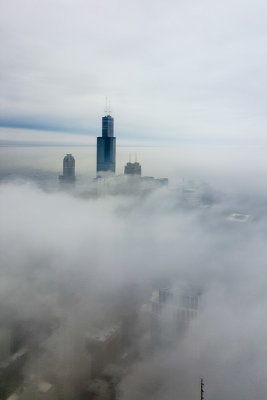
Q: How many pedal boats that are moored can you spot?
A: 0